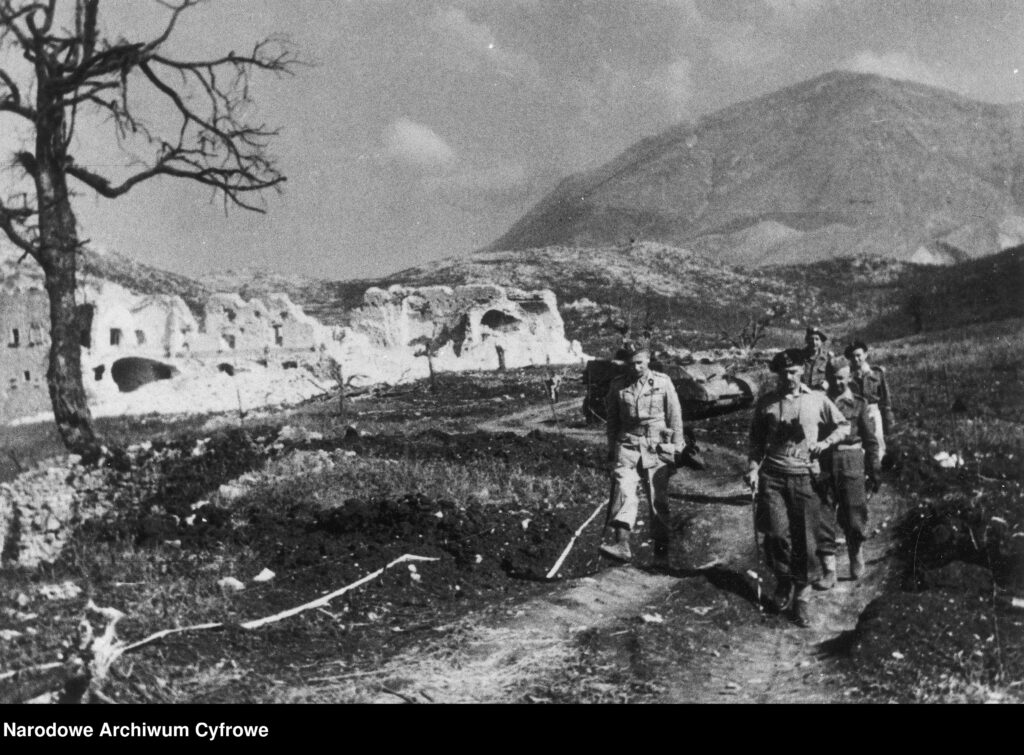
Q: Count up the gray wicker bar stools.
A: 0